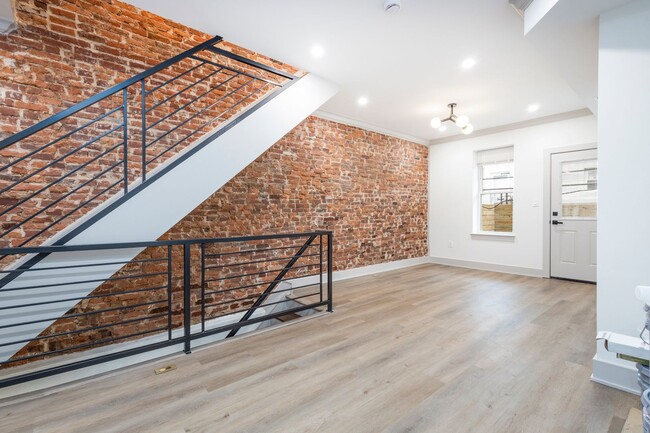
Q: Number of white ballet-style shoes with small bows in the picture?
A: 0